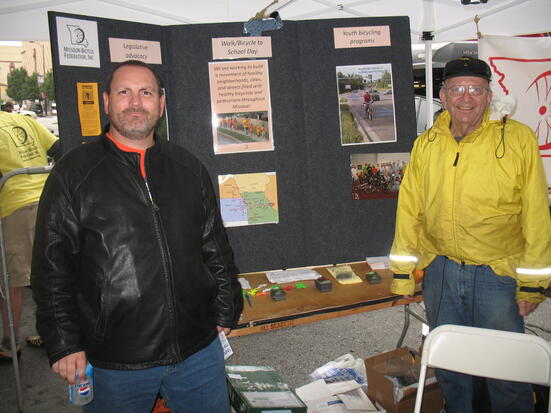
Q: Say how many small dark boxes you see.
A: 3